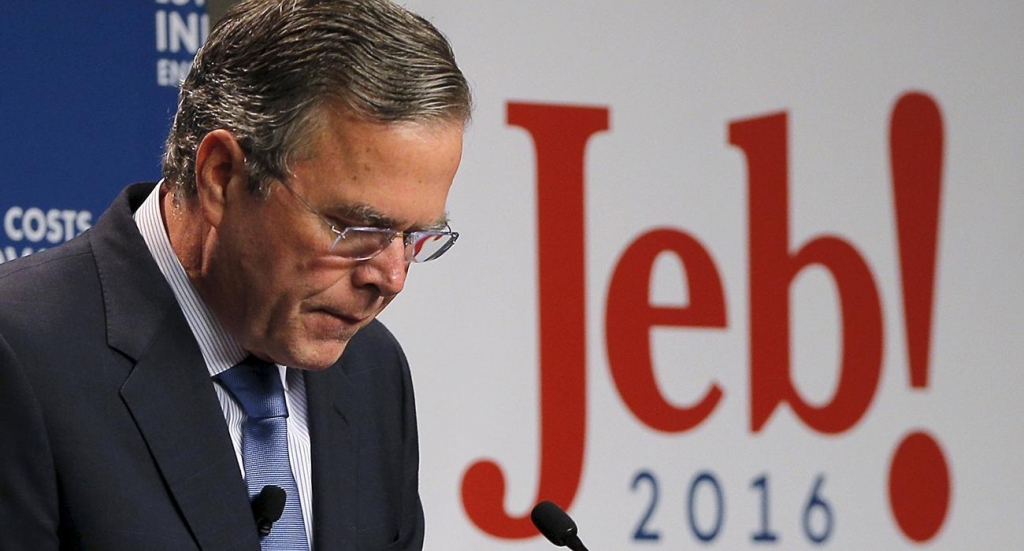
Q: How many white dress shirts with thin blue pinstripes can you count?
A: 1